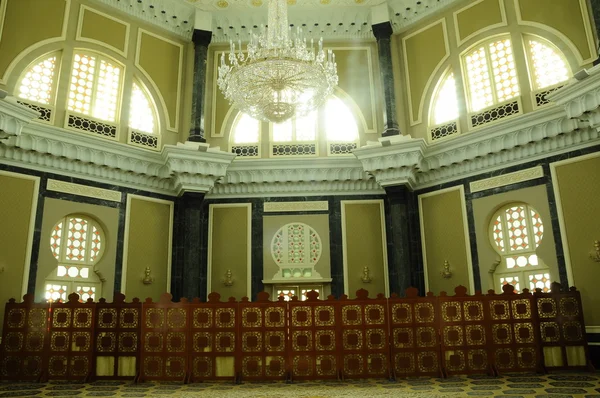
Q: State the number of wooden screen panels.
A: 12